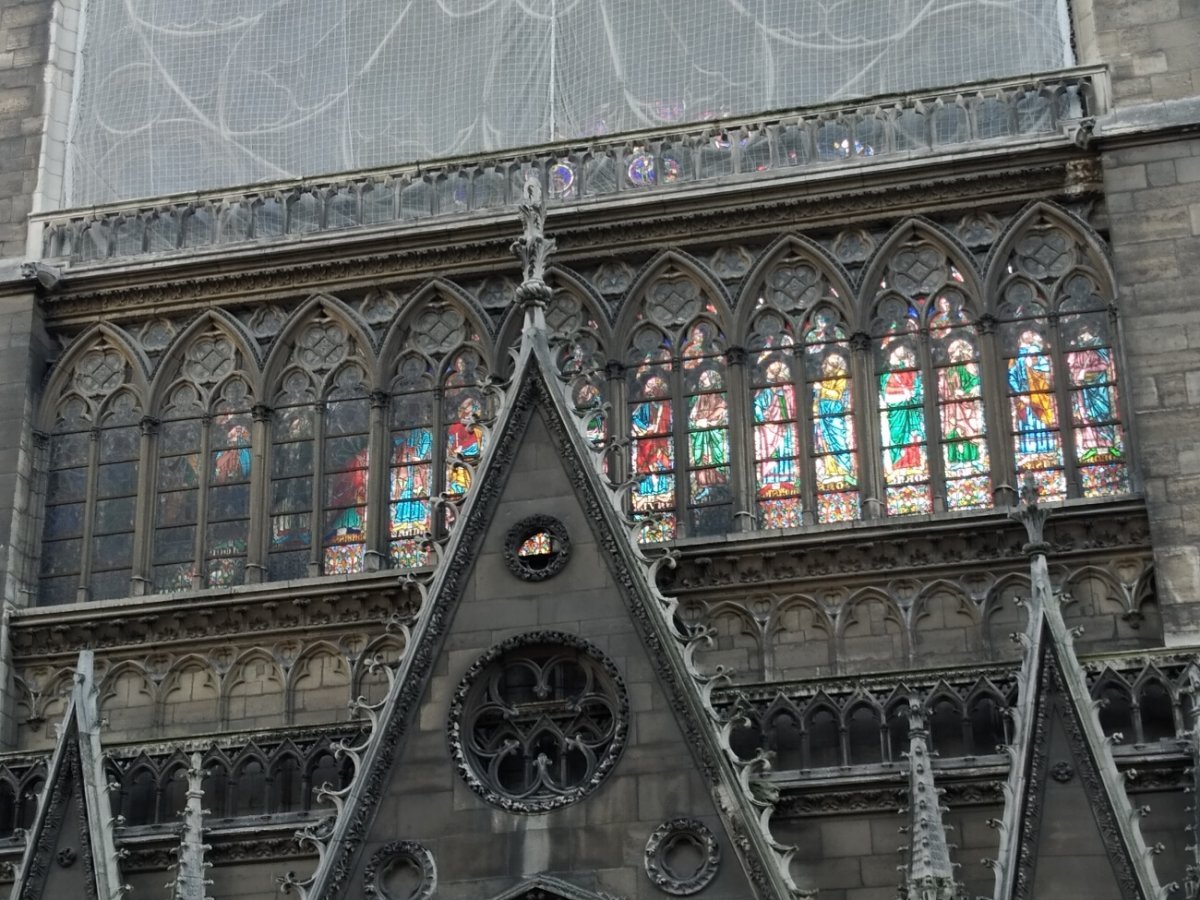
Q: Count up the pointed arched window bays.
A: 9